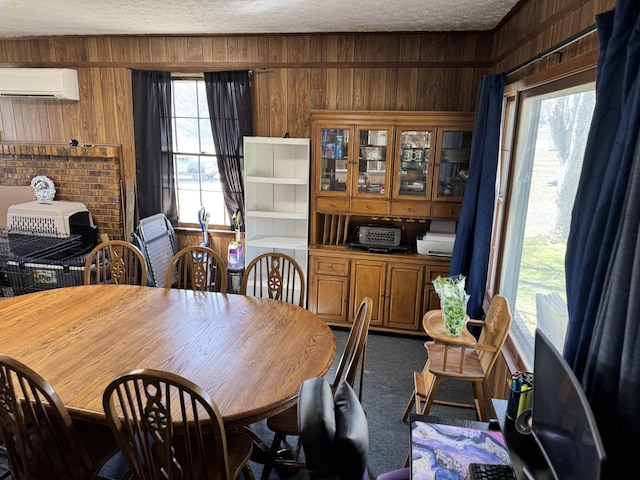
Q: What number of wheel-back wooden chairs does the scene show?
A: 6